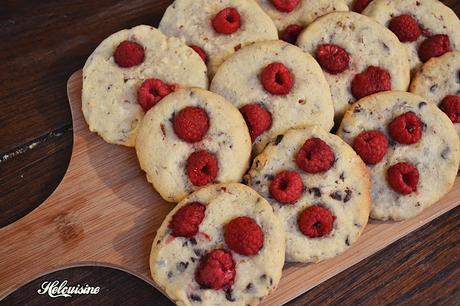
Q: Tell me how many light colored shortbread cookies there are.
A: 12